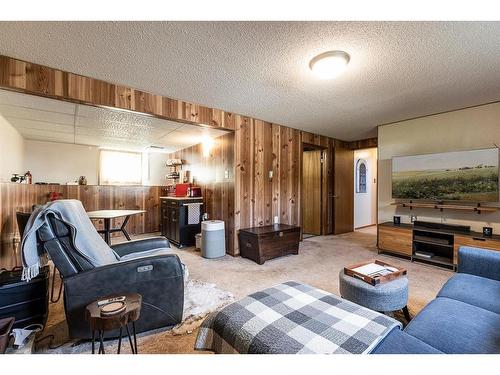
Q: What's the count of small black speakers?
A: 2